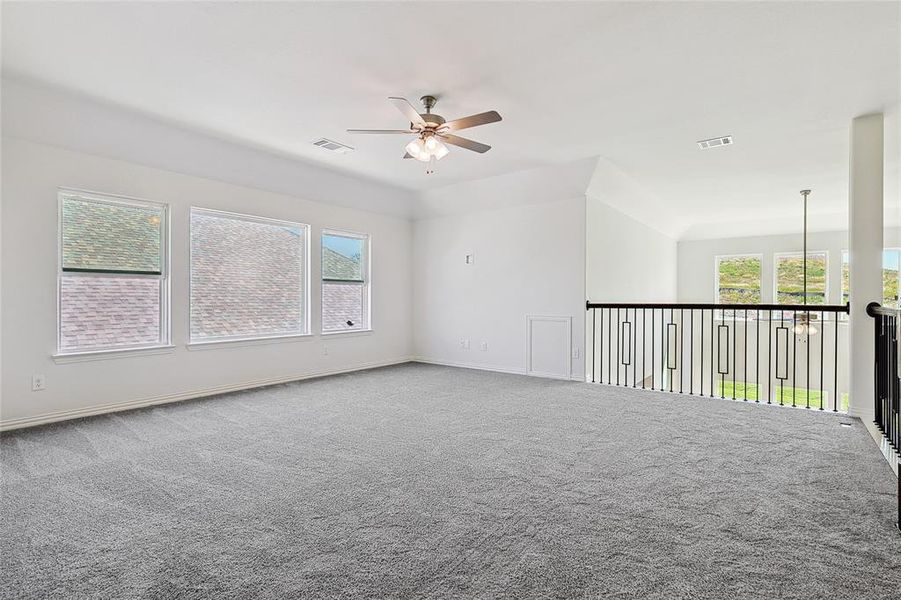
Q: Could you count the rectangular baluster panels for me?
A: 4